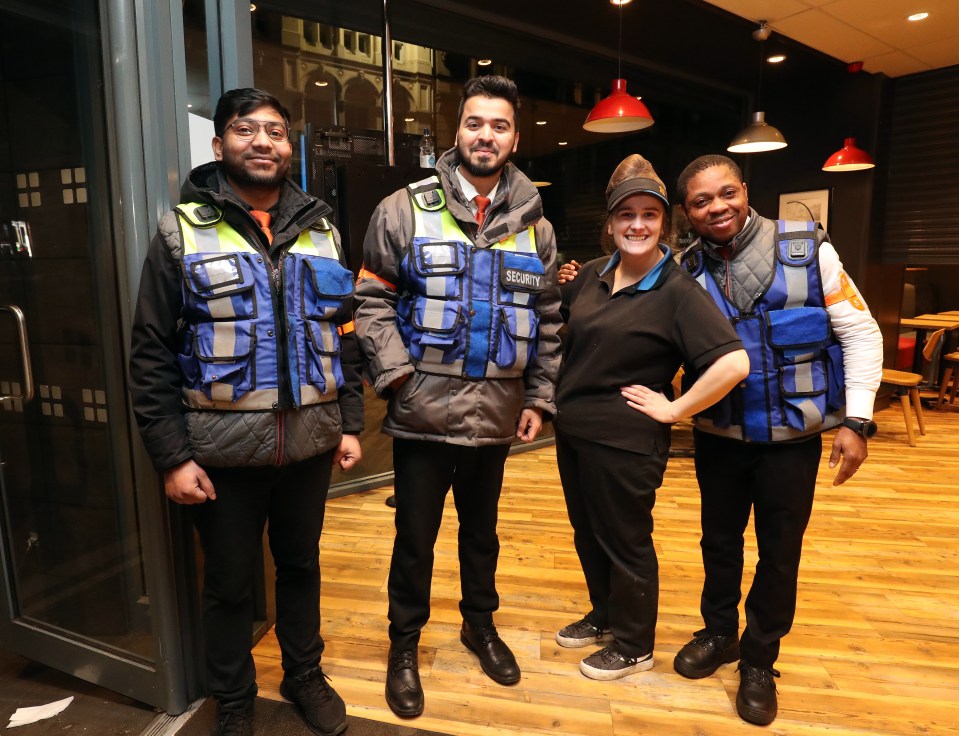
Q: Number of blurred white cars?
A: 0